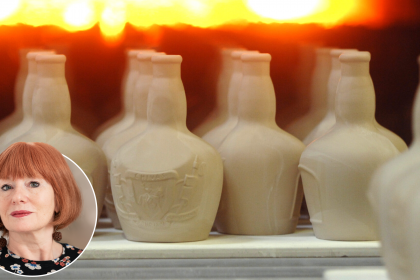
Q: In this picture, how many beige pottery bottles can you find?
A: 13